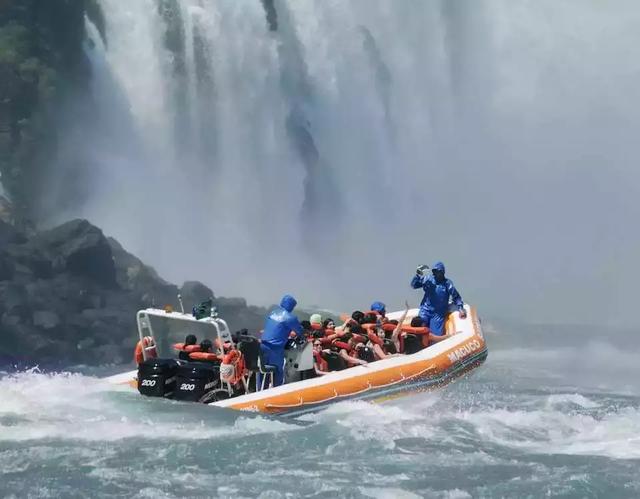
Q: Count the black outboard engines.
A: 2